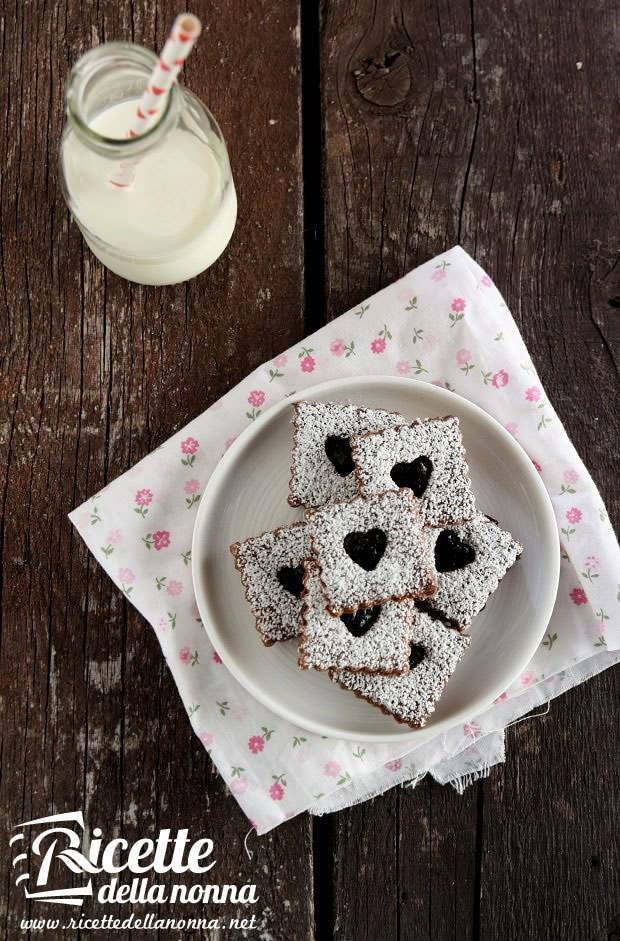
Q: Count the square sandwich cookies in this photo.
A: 7